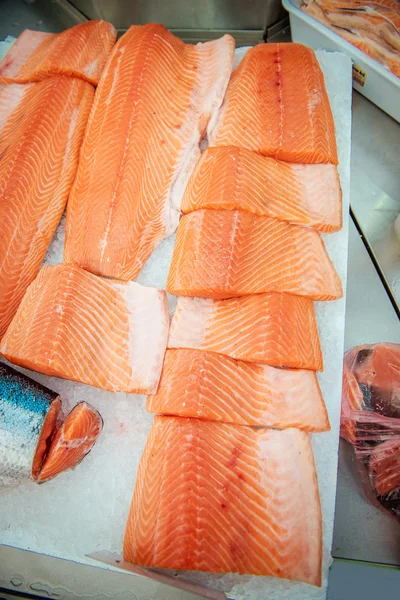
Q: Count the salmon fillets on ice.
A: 10